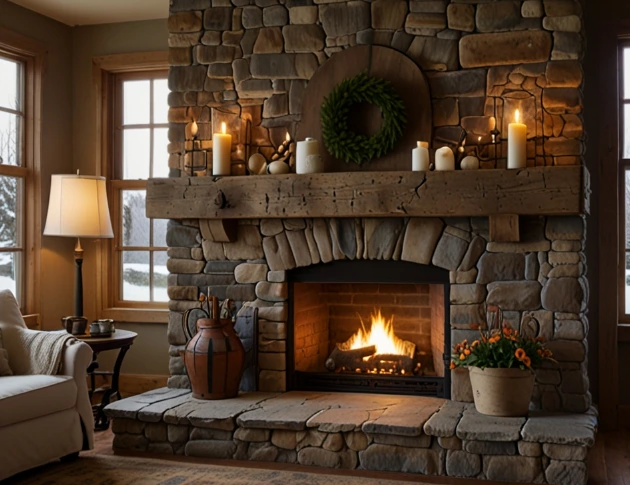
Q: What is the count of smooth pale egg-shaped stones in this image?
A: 3